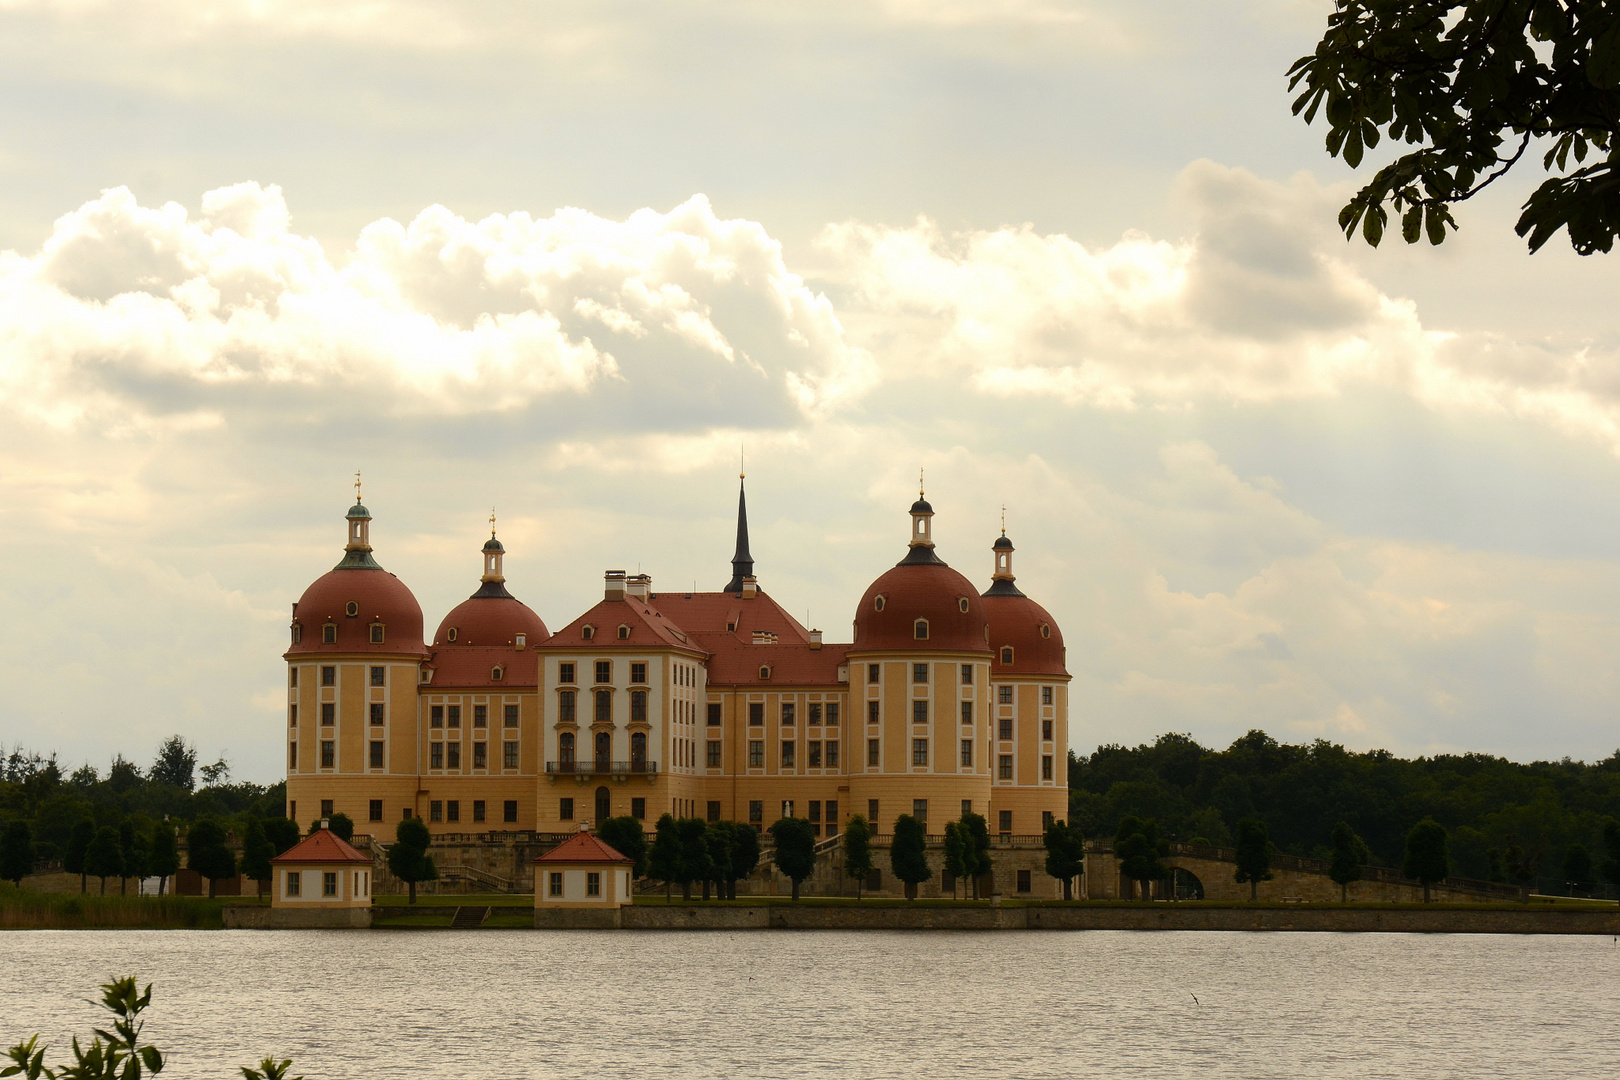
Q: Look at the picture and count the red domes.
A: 4